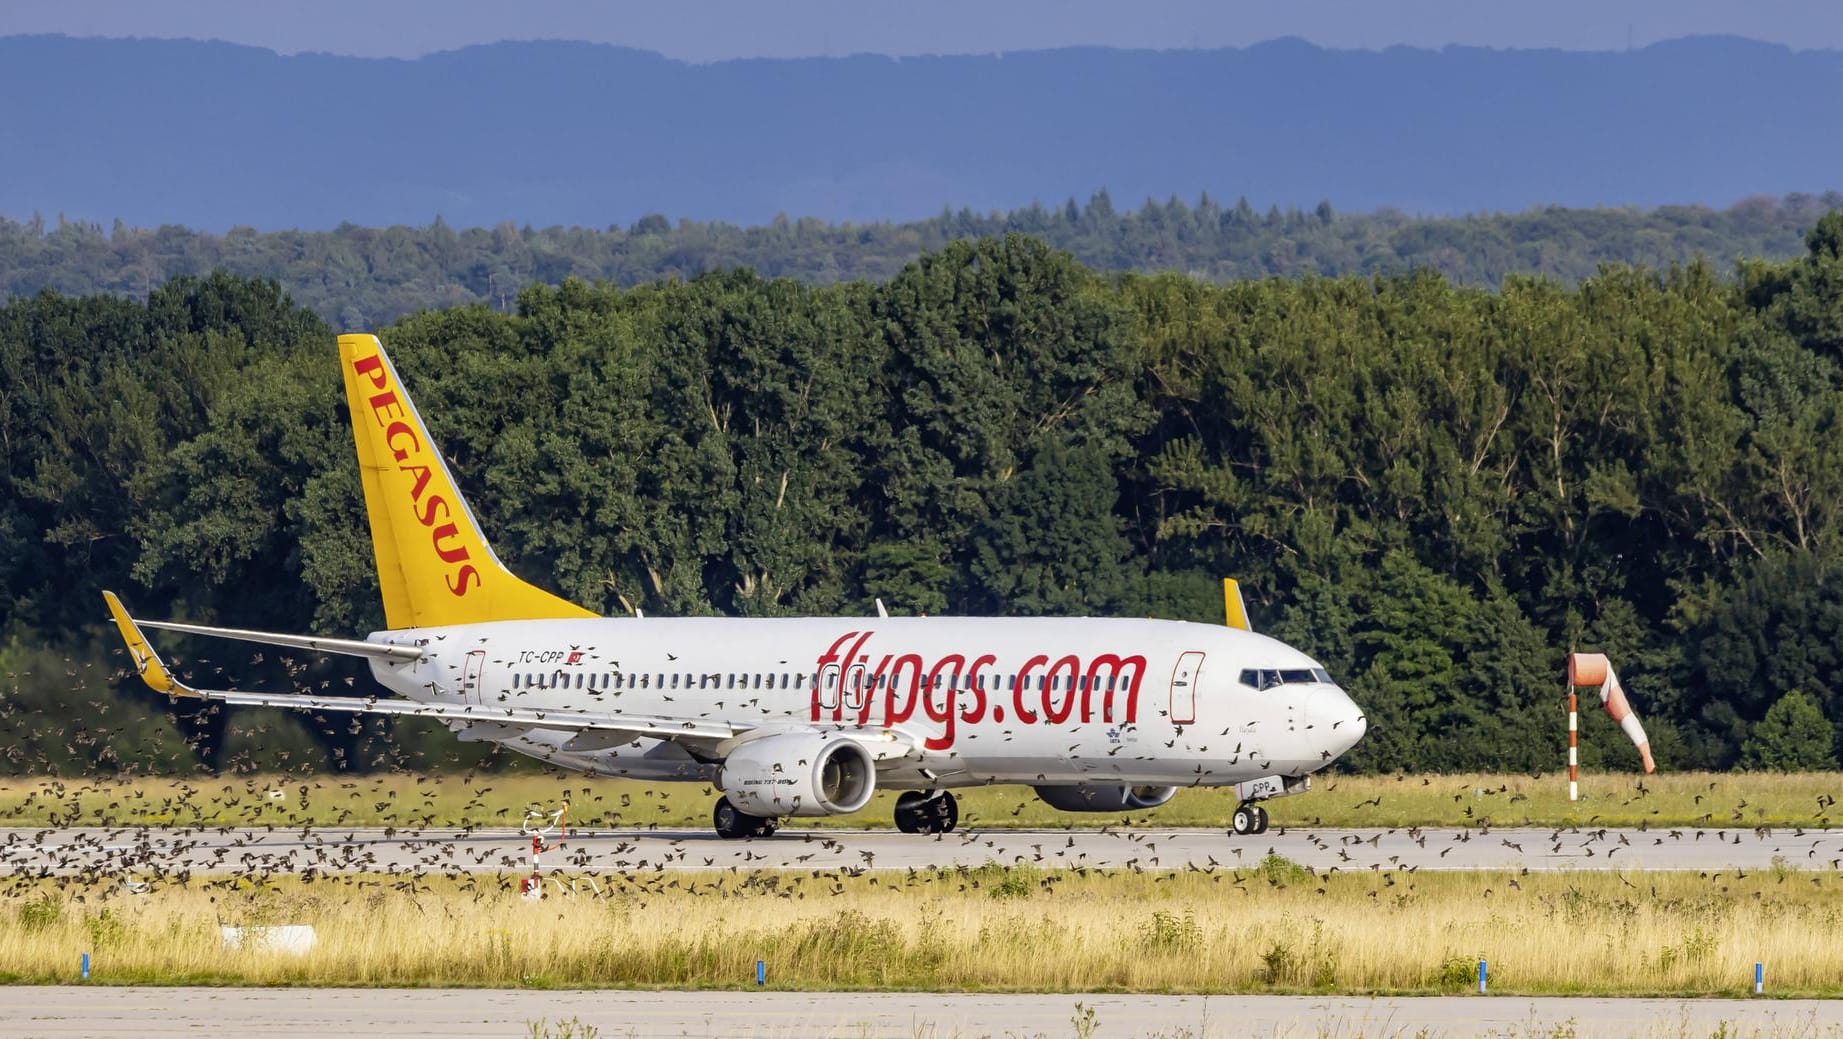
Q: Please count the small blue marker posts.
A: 4